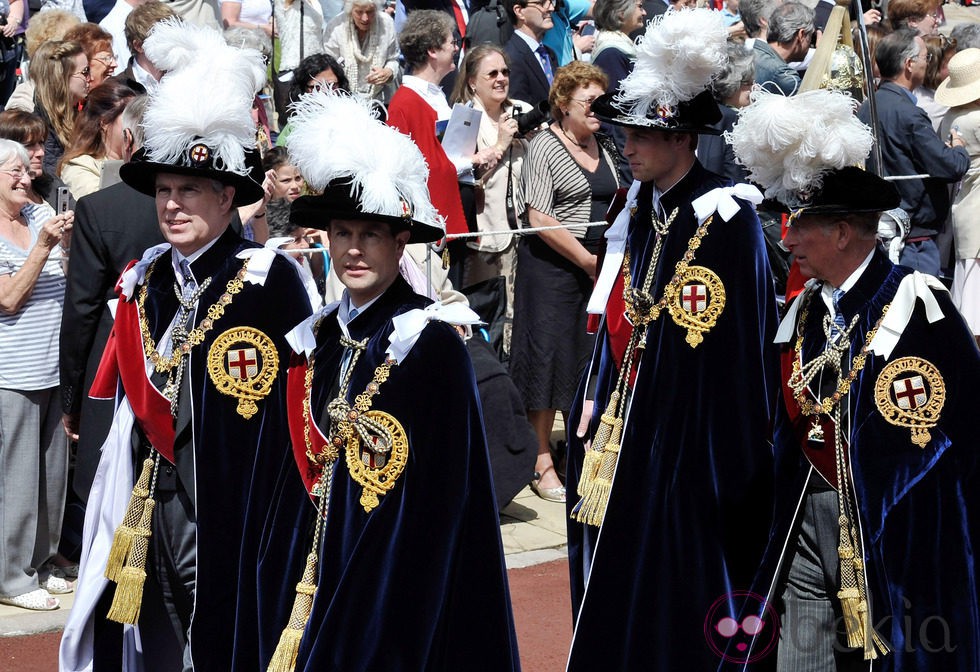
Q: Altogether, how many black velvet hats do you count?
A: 4